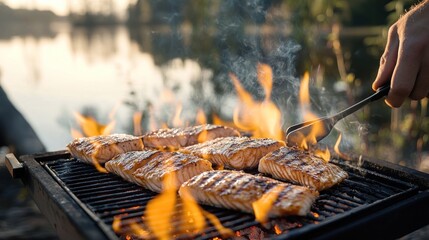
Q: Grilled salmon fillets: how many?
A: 6